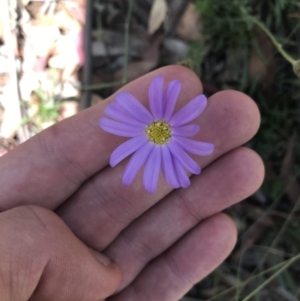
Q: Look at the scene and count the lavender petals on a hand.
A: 14